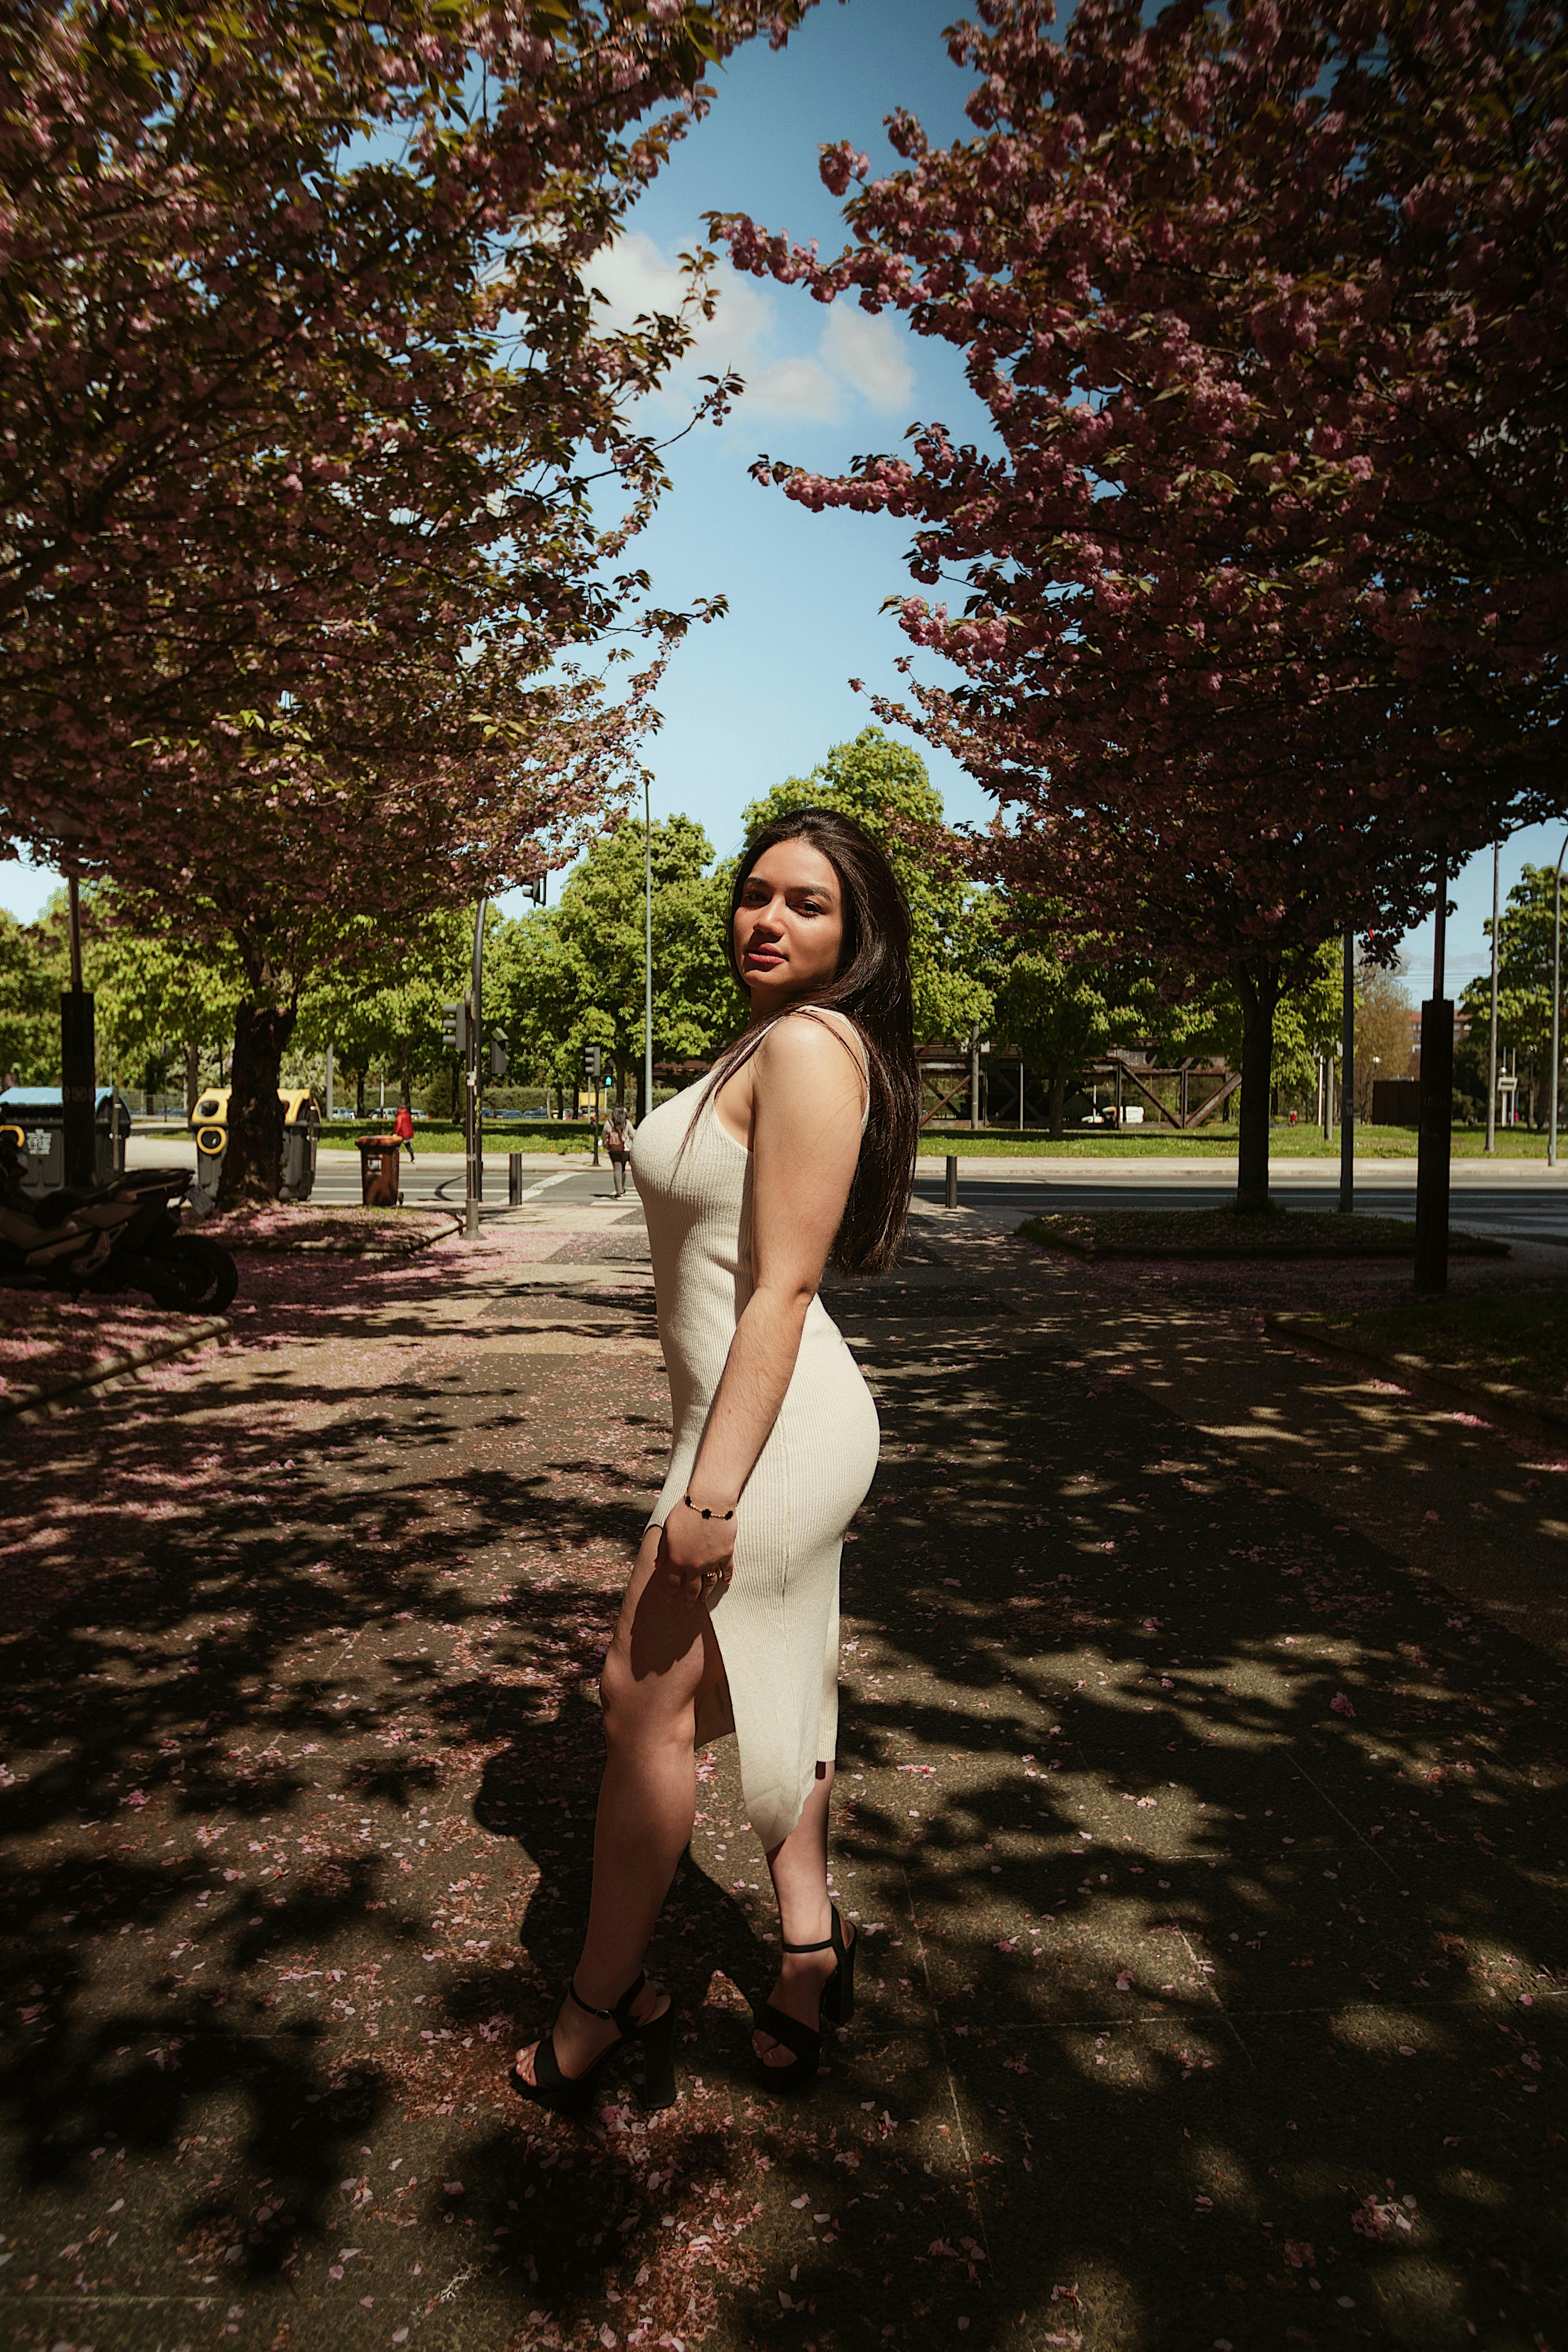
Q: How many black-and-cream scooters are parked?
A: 1